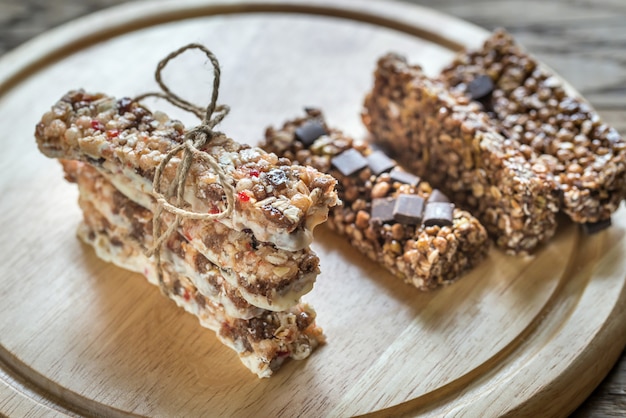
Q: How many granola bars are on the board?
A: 7